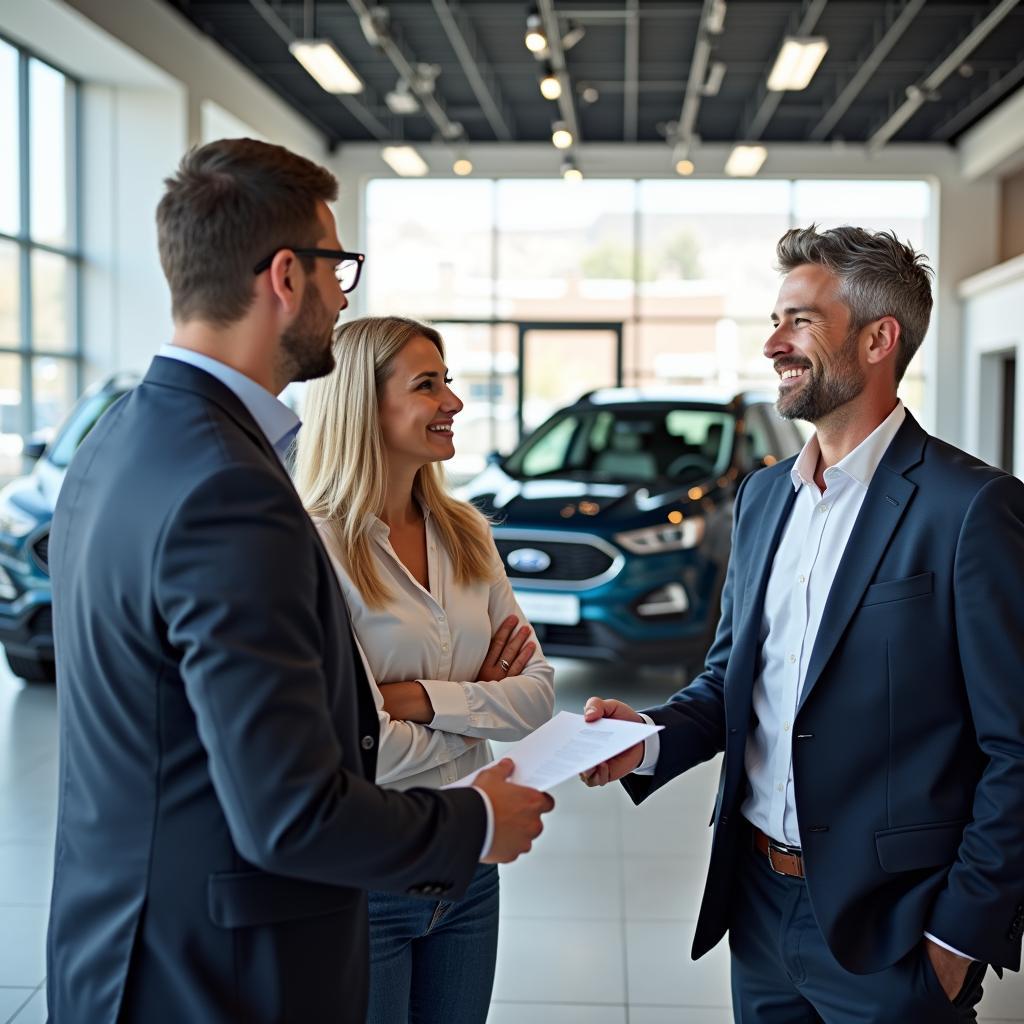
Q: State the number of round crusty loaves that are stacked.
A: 0